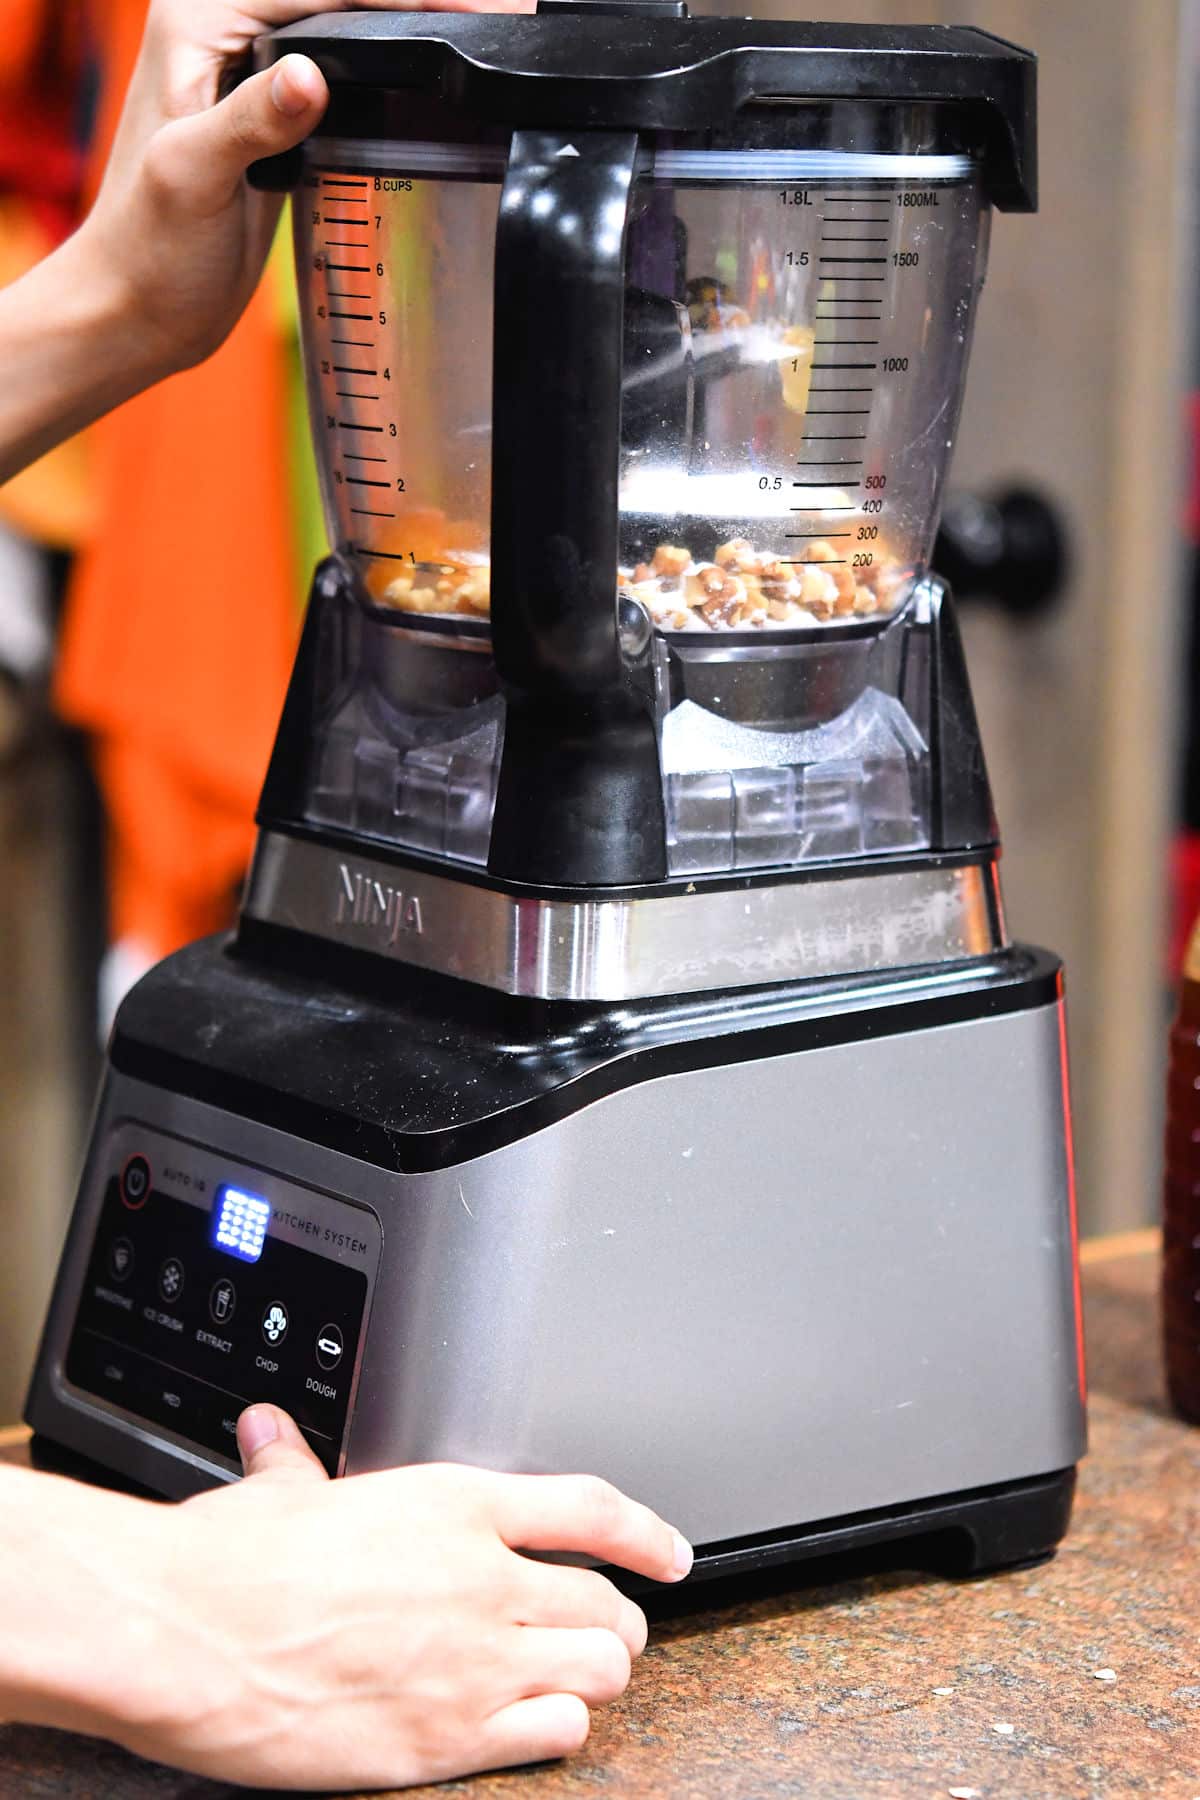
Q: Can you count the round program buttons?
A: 5